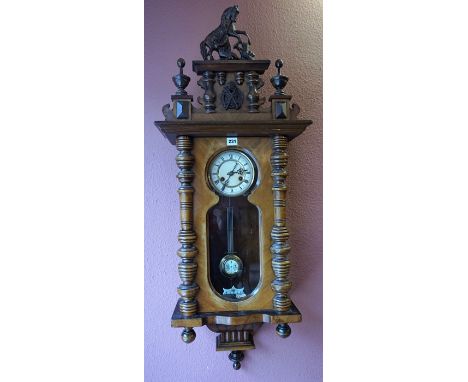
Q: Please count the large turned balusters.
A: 2